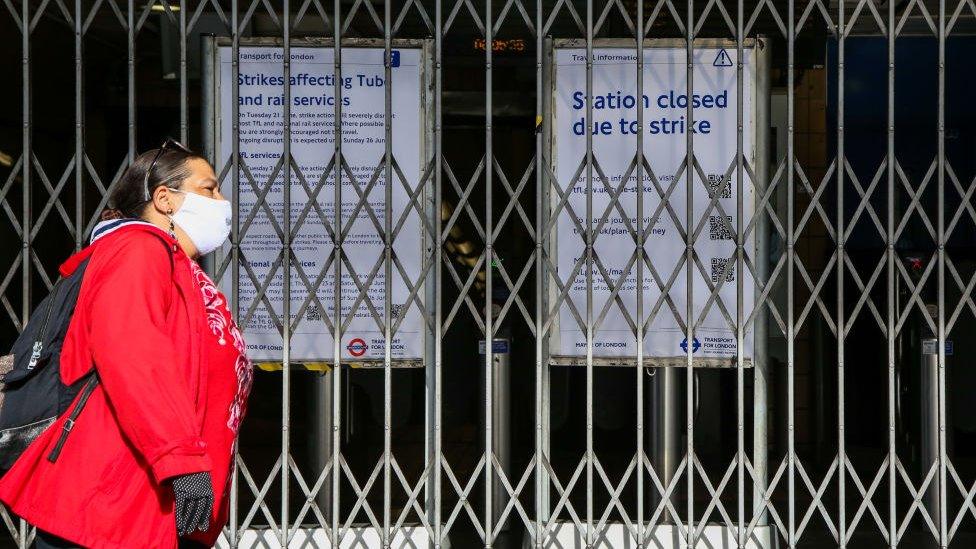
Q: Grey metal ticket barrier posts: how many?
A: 4